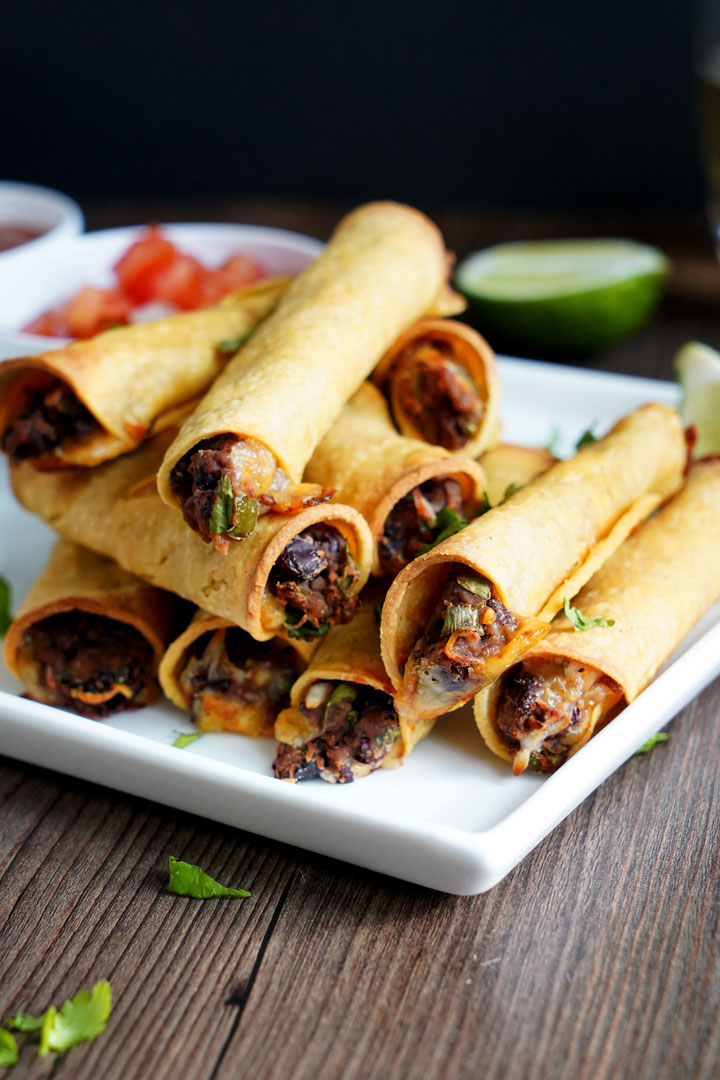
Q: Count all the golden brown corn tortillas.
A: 10